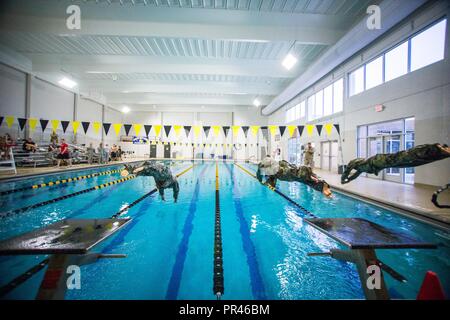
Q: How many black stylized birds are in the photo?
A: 0